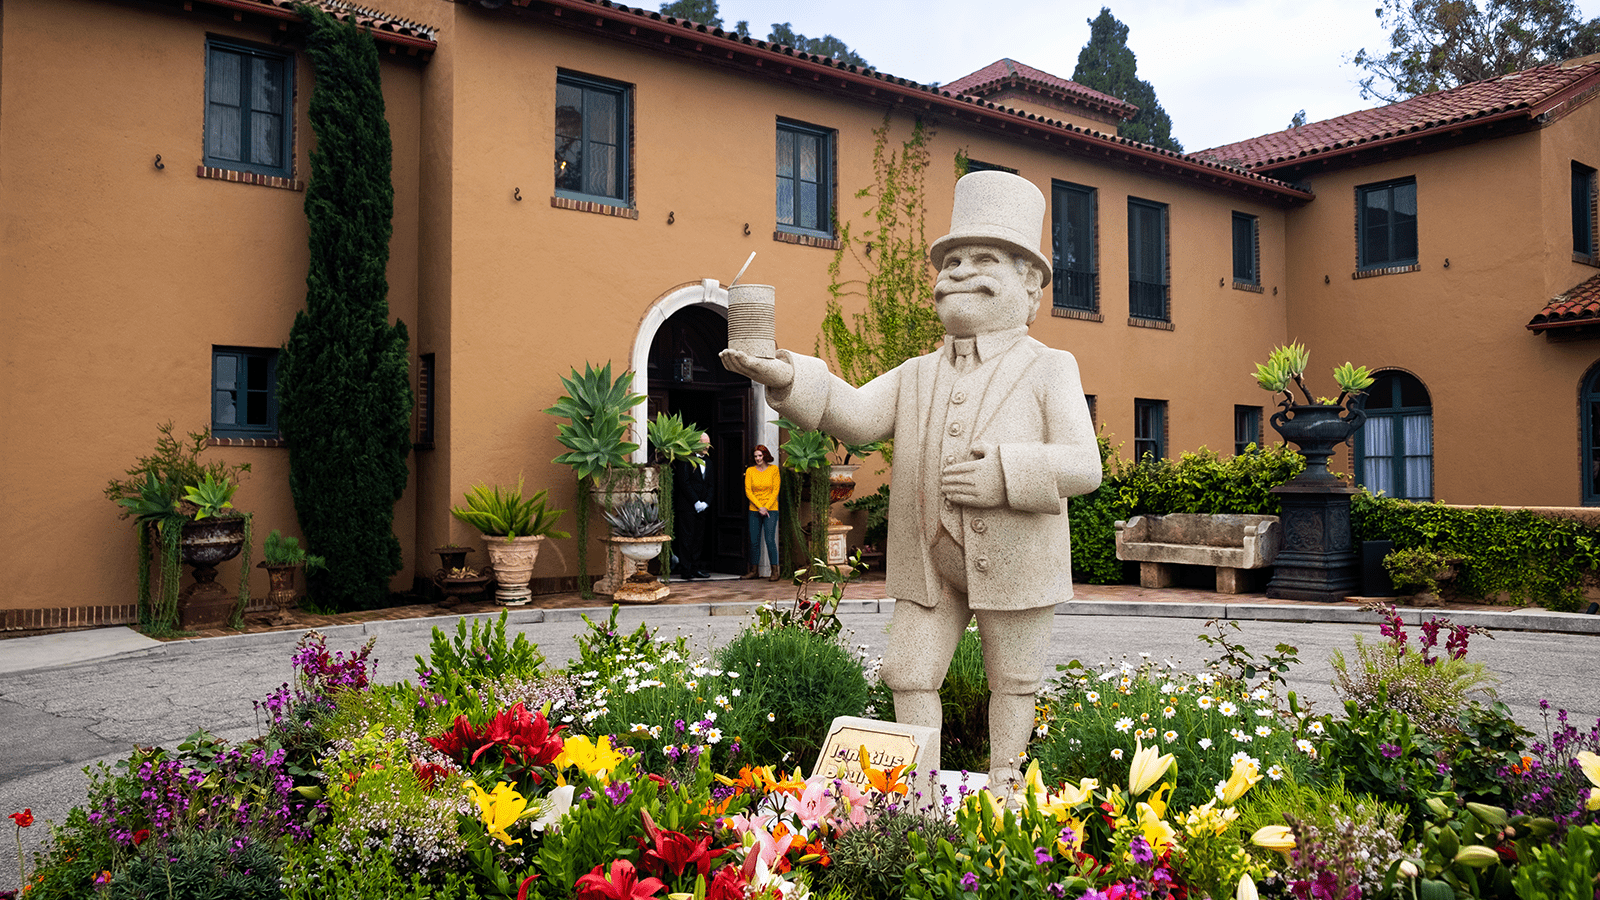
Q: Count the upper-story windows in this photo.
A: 9